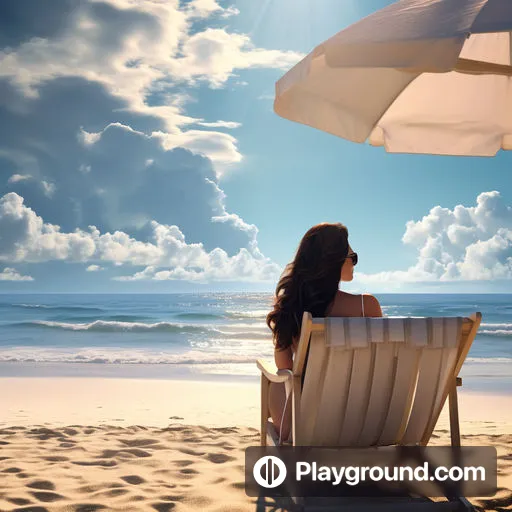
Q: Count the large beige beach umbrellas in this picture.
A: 1